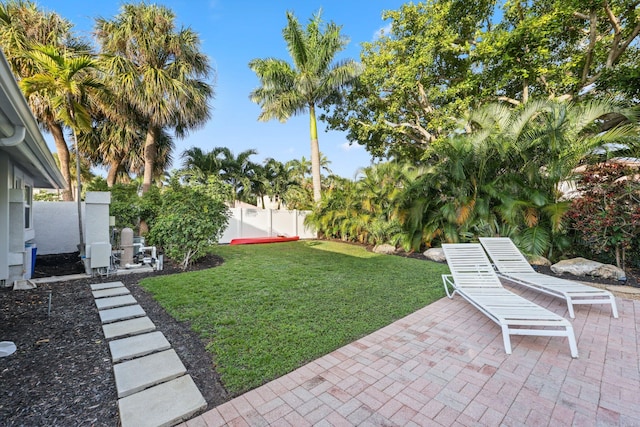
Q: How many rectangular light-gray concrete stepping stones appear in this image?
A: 8